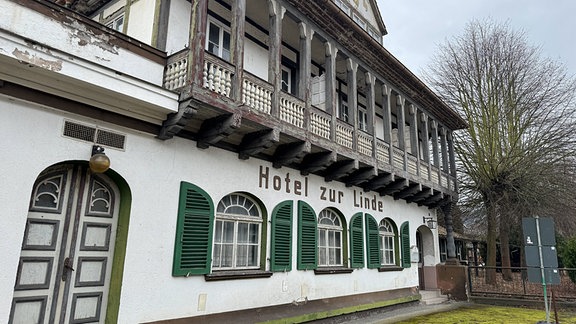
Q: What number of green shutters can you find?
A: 6